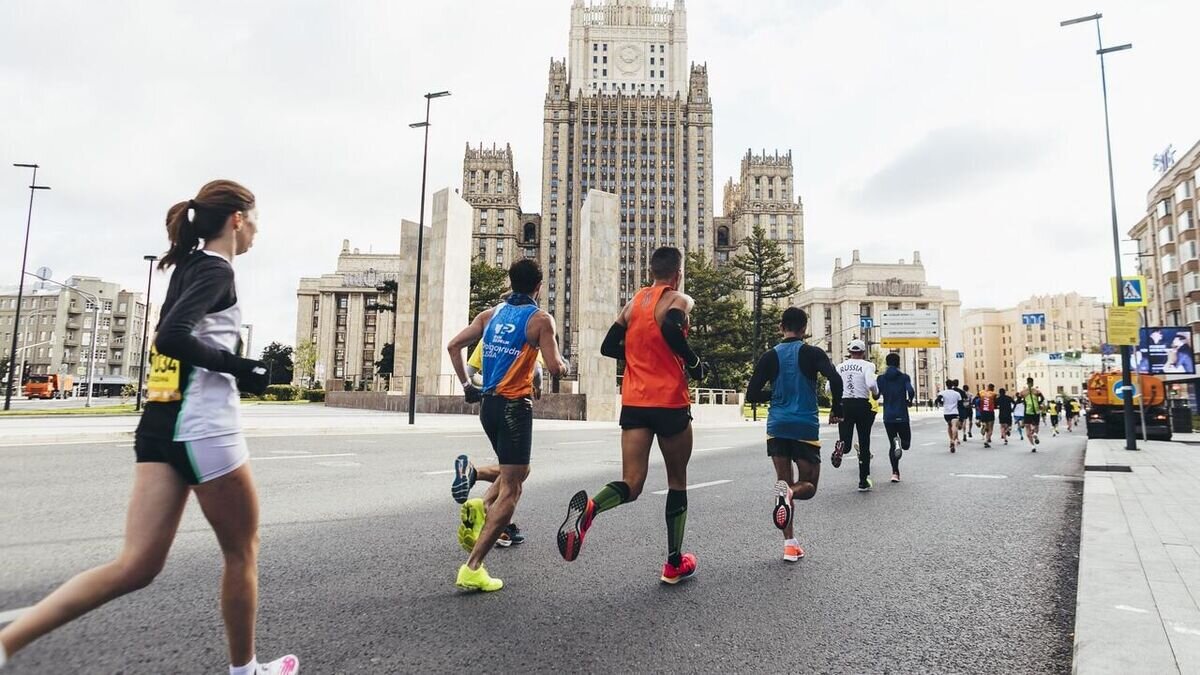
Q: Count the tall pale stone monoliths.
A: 3